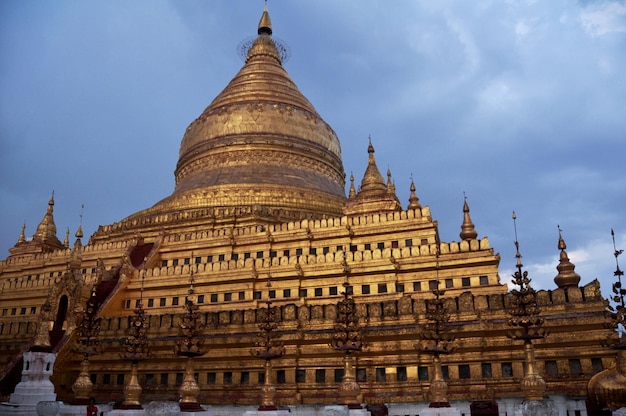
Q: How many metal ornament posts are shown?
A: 8